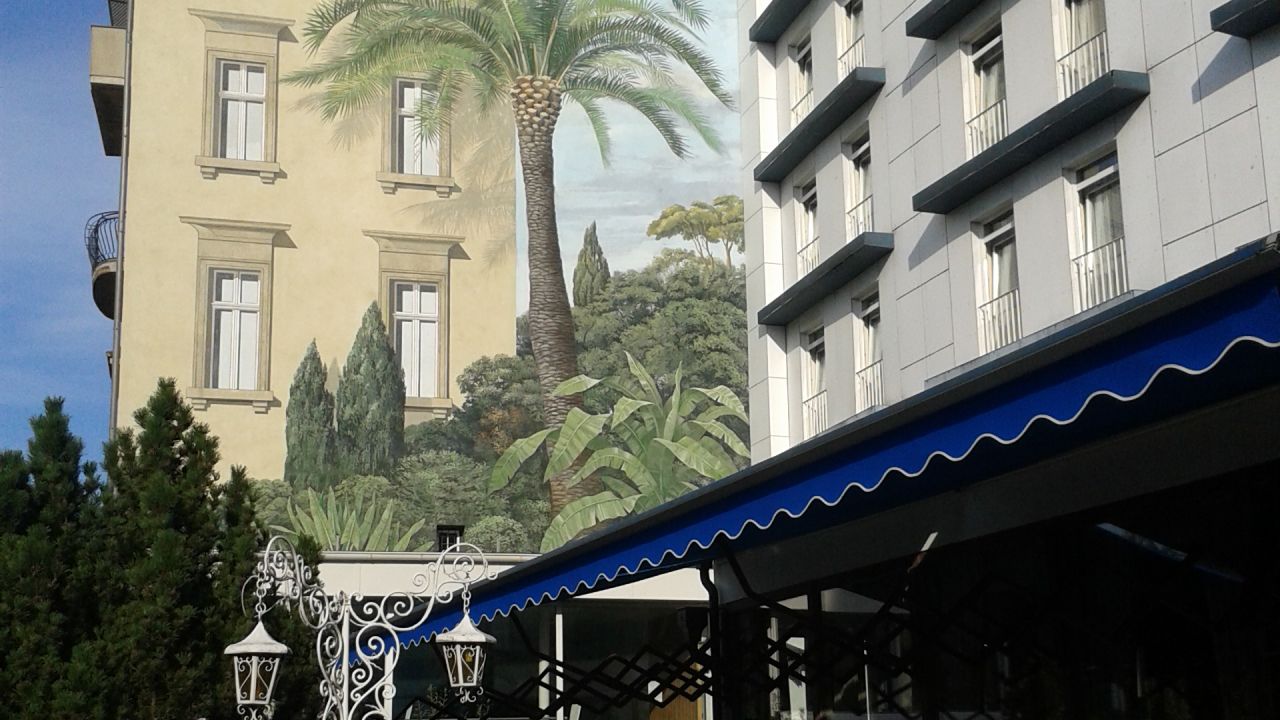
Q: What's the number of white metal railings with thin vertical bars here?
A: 10